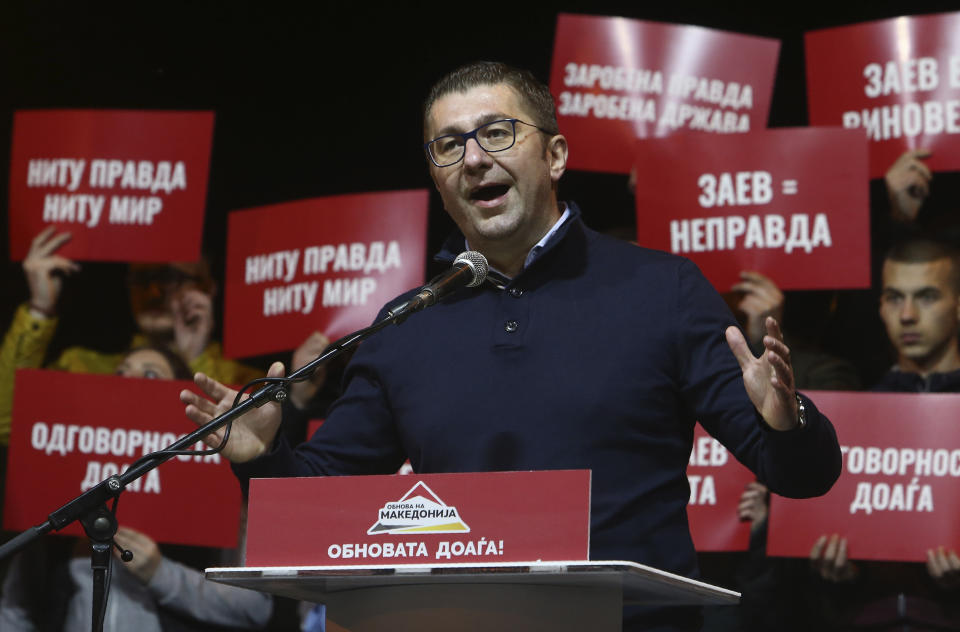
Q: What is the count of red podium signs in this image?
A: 1